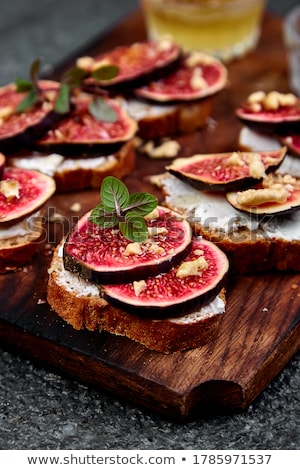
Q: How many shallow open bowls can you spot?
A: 0